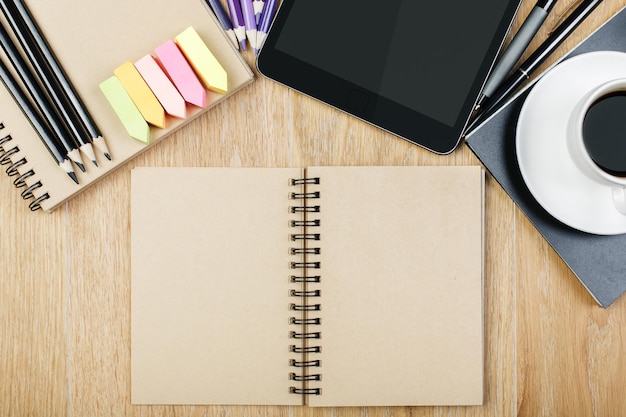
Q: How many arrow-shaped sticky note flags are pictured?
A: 5